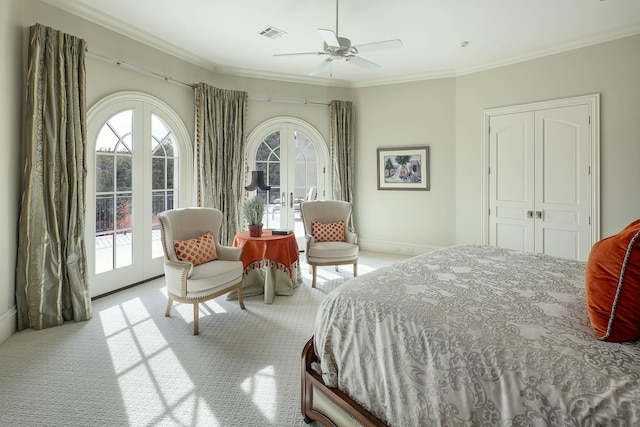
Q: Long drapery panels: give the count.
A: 3